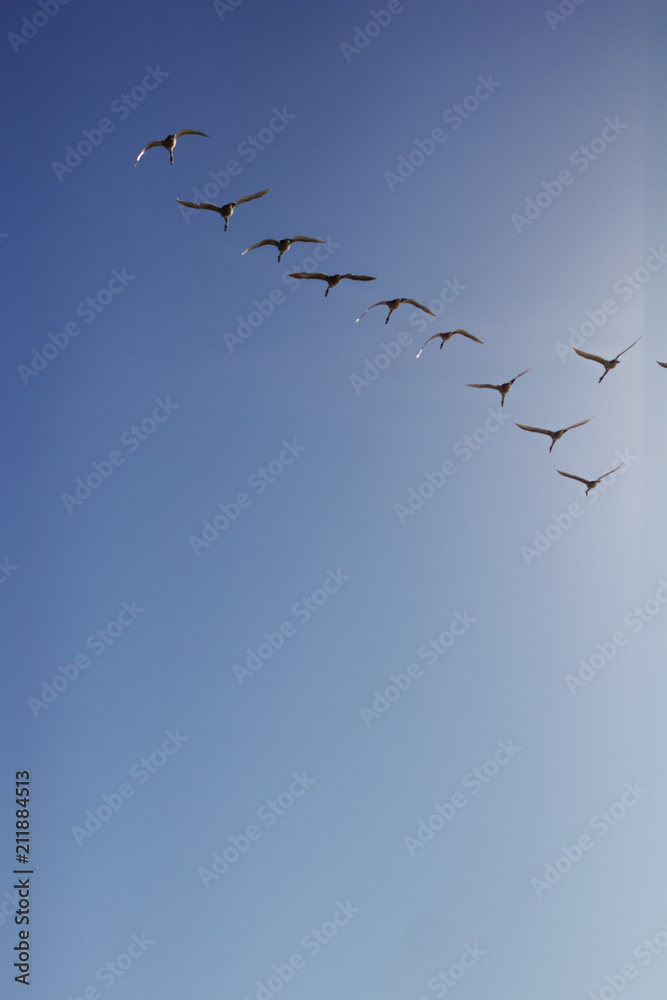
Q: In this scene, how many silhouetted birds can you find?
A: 11